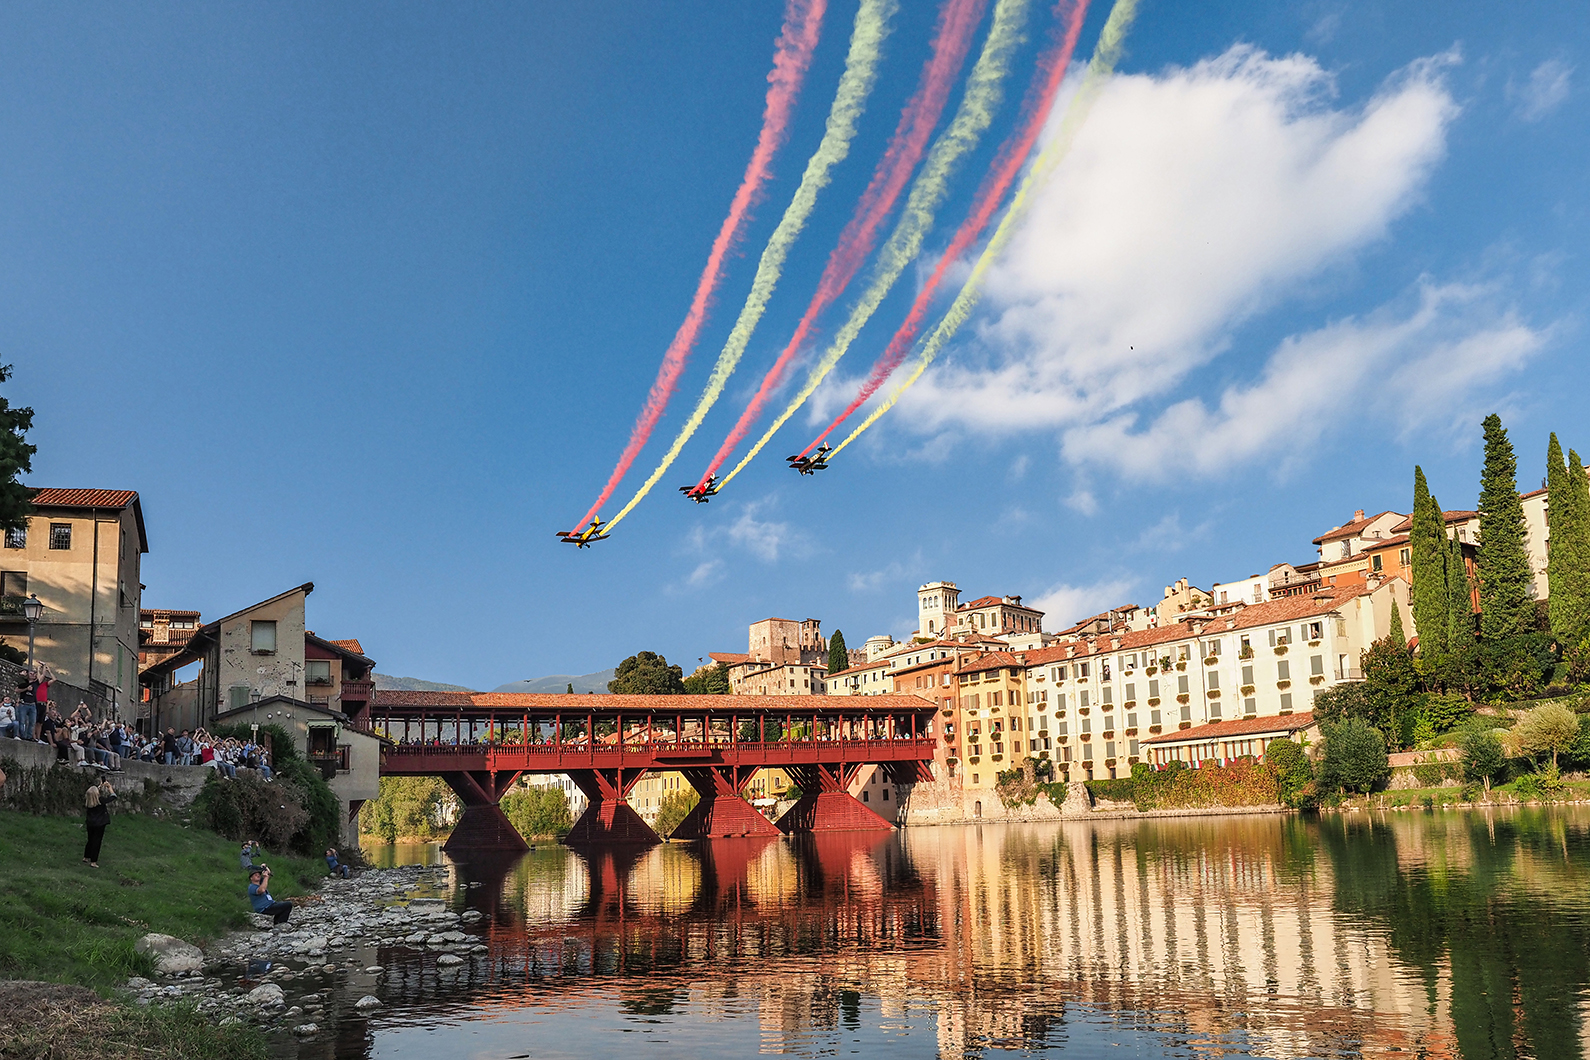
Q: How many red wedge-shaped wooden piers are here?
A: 4